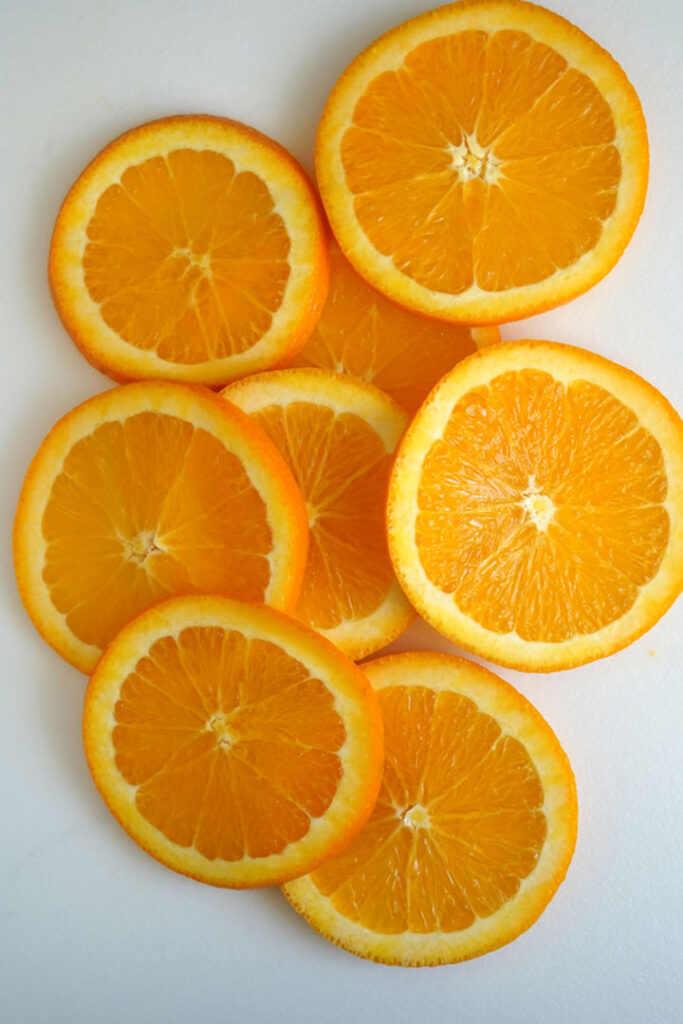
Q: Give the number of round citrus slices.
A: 8